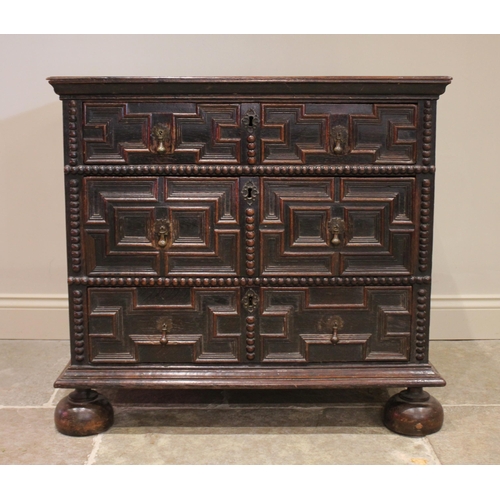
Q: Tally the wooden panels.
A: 6